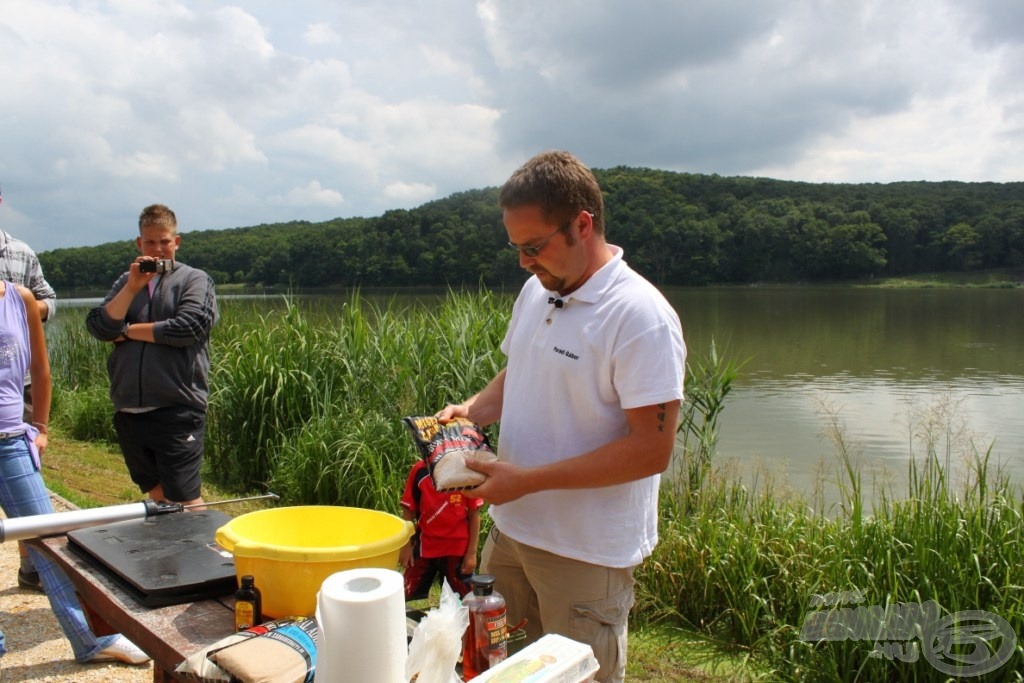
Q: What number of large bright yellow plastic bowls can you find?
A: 1